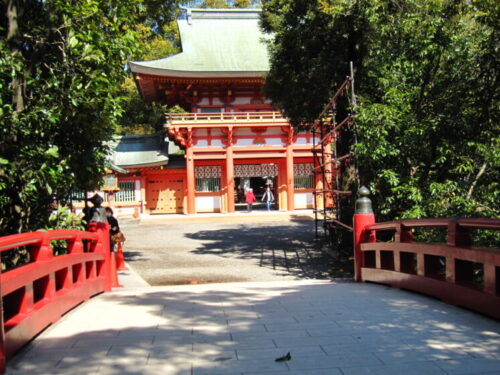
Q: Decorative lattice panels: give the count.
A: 3